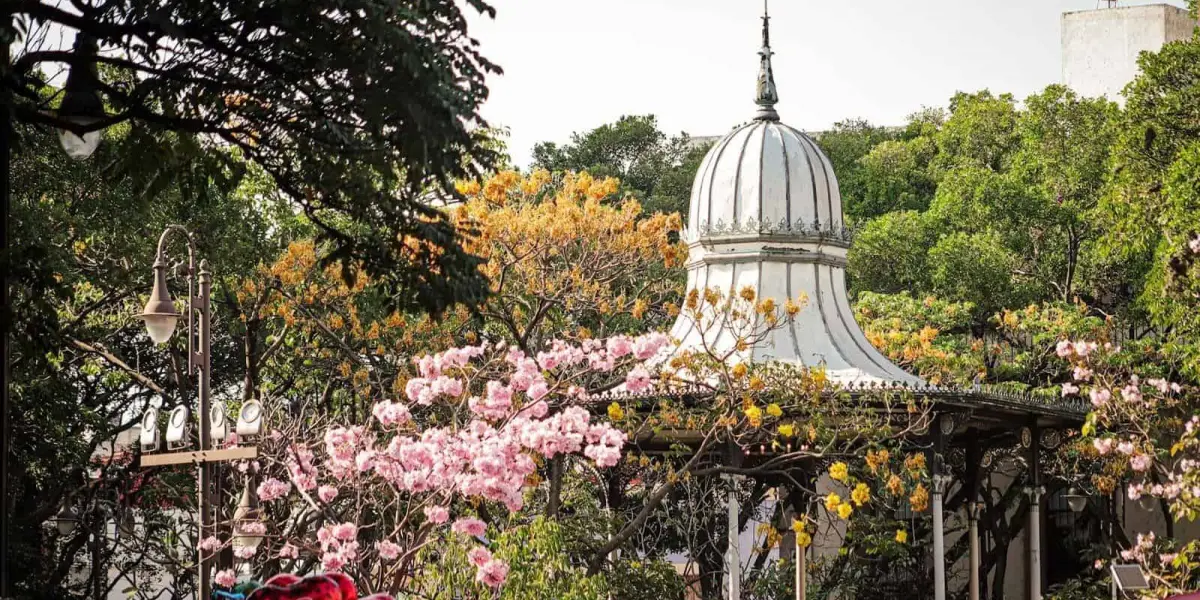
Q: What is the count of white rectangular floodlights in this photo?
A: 4